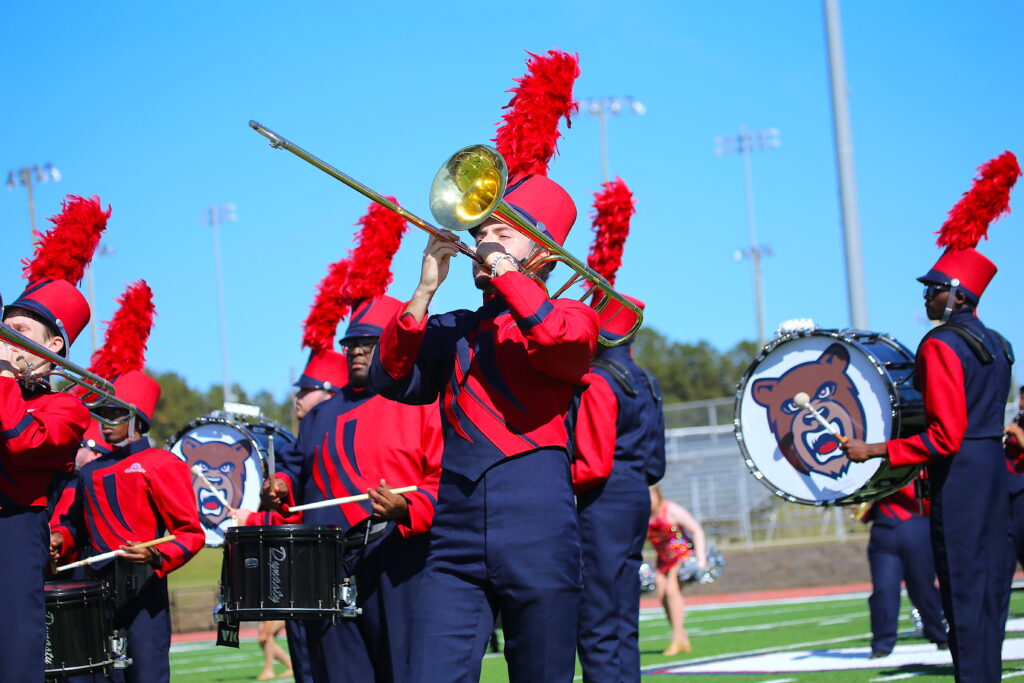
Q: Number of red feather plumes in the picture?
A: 7